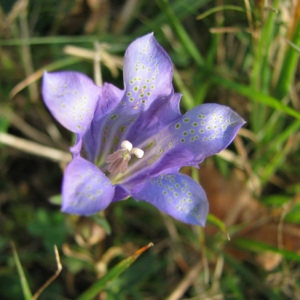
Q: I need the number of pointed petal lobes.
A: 5